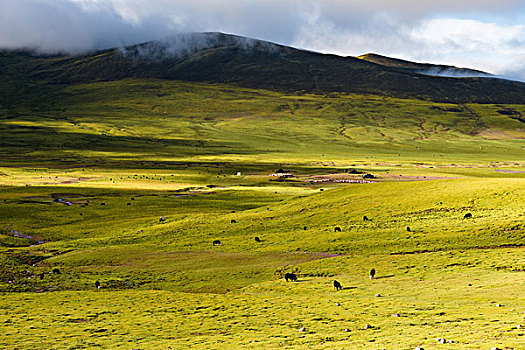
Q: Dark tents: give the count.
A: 3